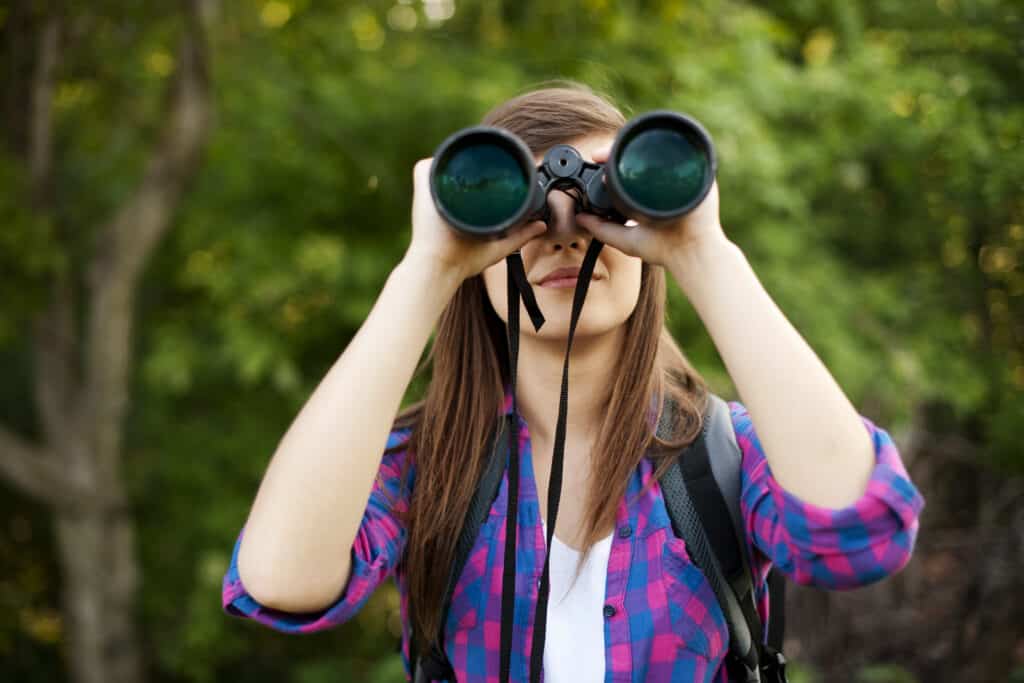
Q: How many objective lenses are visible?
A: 2